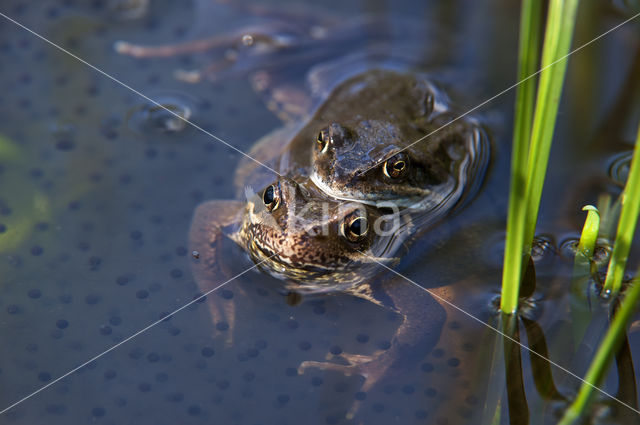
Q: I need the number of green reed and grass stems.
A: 5